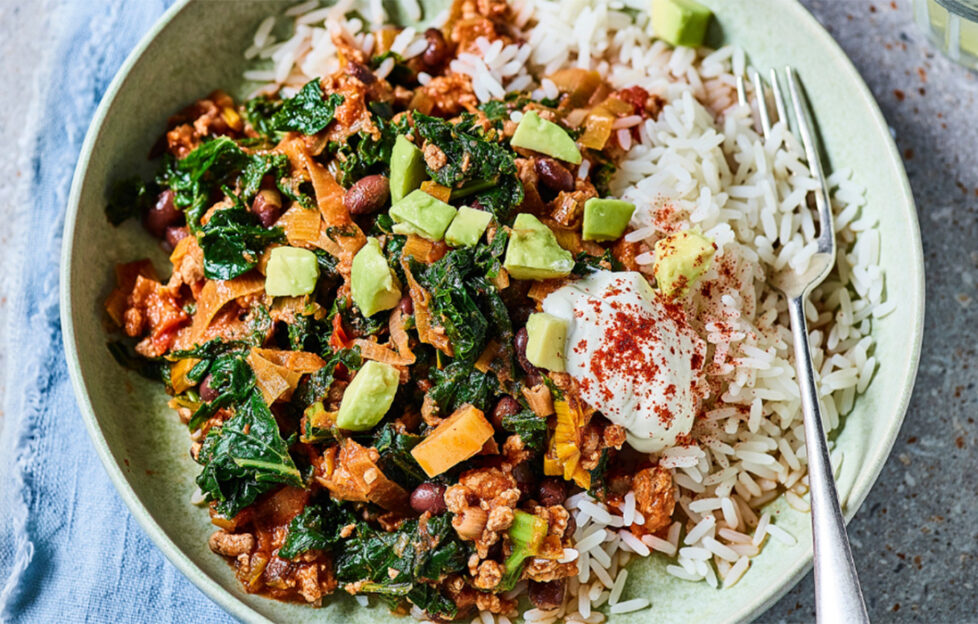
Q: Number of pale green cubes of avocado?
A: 12